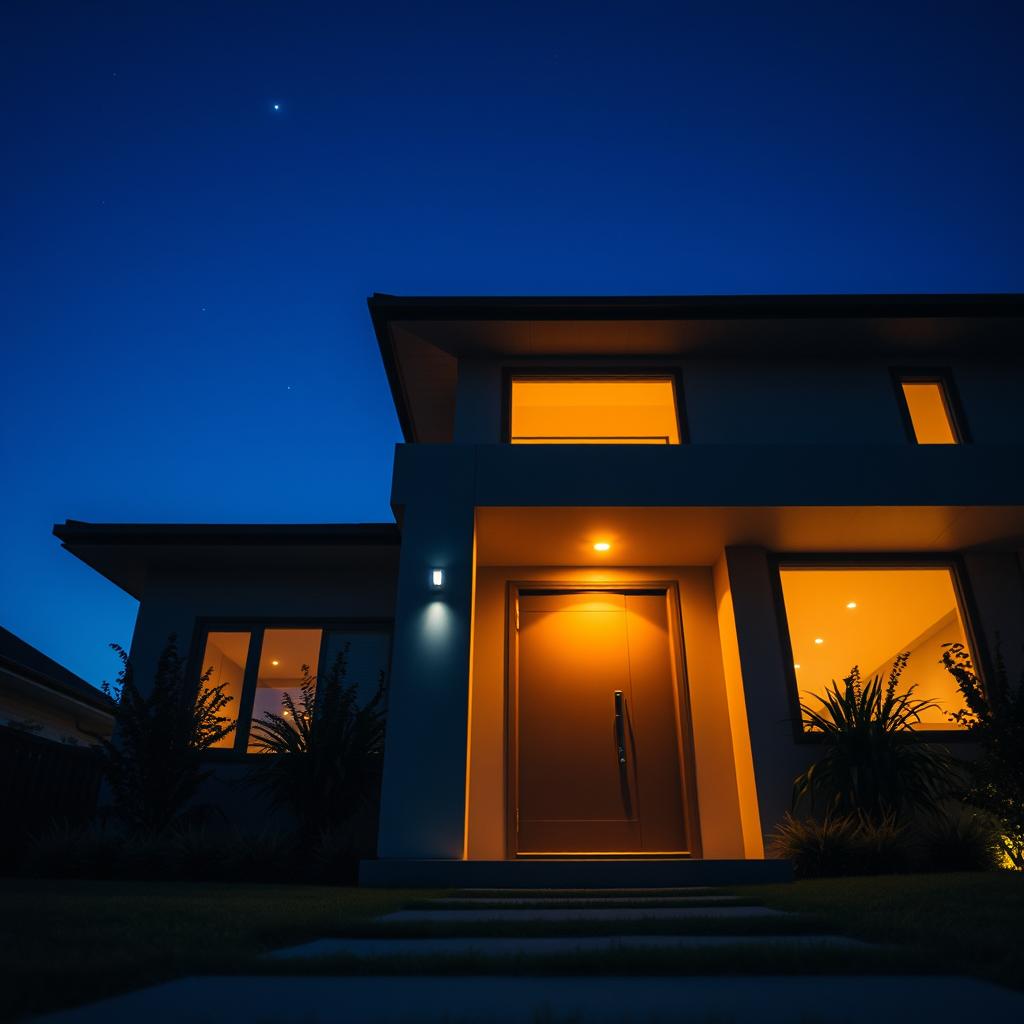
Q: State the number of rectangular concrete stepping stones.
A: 5